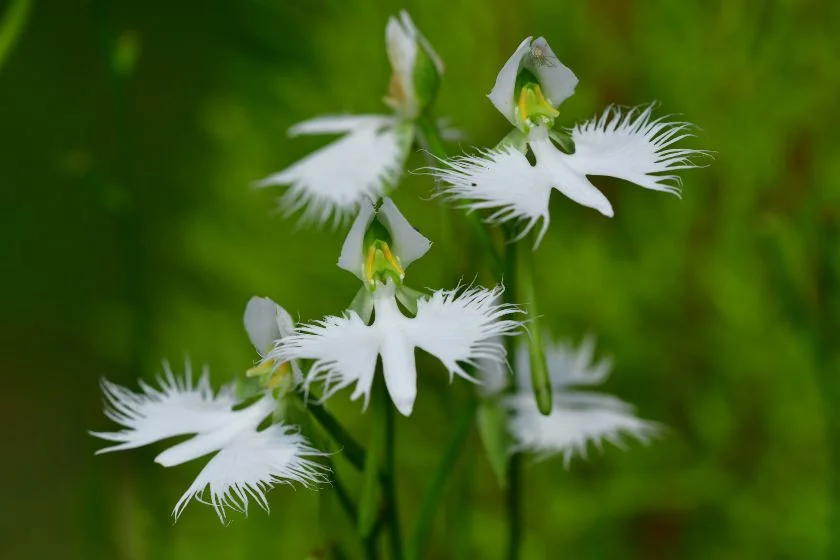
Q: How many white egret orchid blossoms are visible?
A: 5